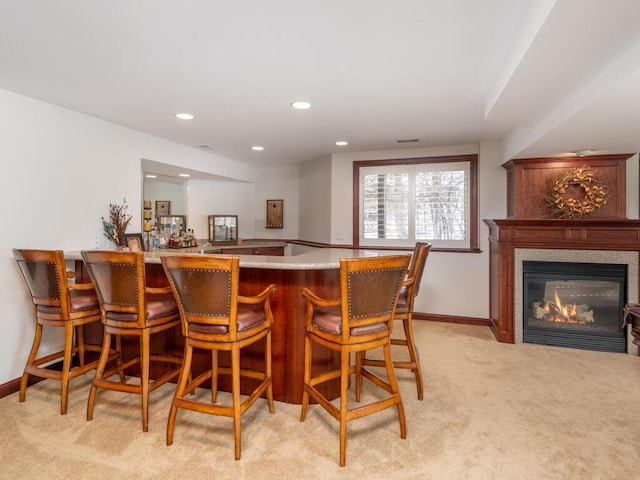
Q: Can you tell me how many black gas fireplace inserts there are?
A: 1